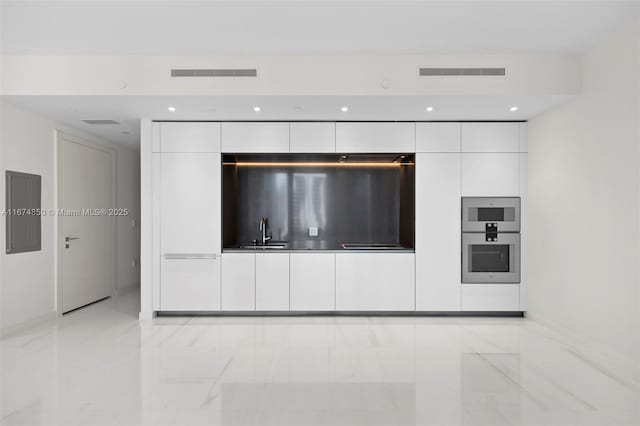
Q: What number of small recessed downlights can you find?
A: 5